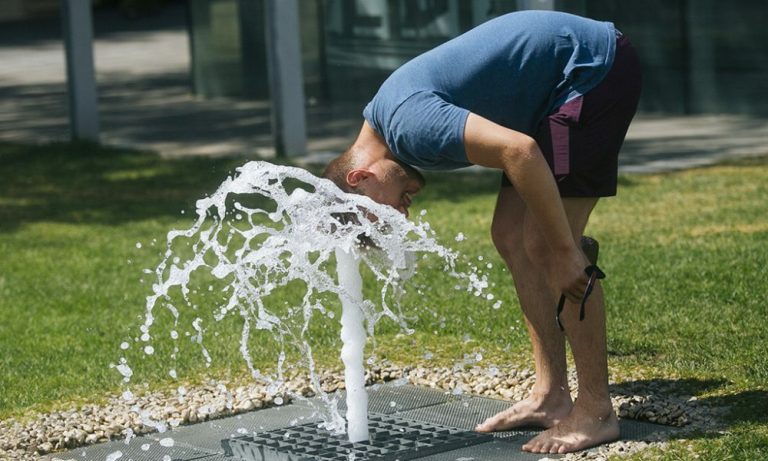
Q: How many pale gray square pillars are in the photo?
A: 2